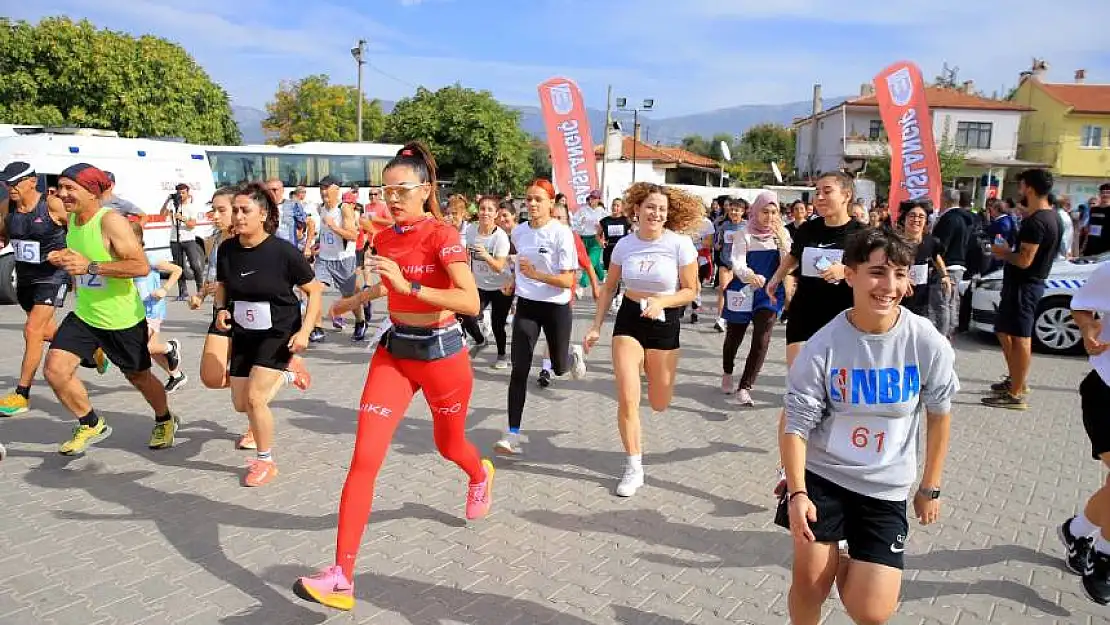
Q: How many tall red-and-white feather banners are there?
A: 2